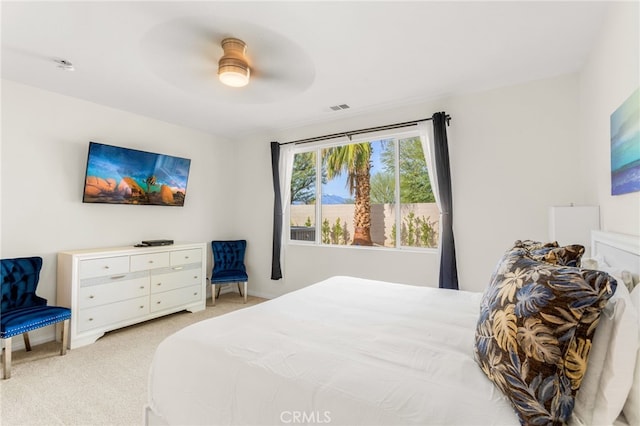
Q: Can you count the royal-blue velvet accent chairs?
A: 2